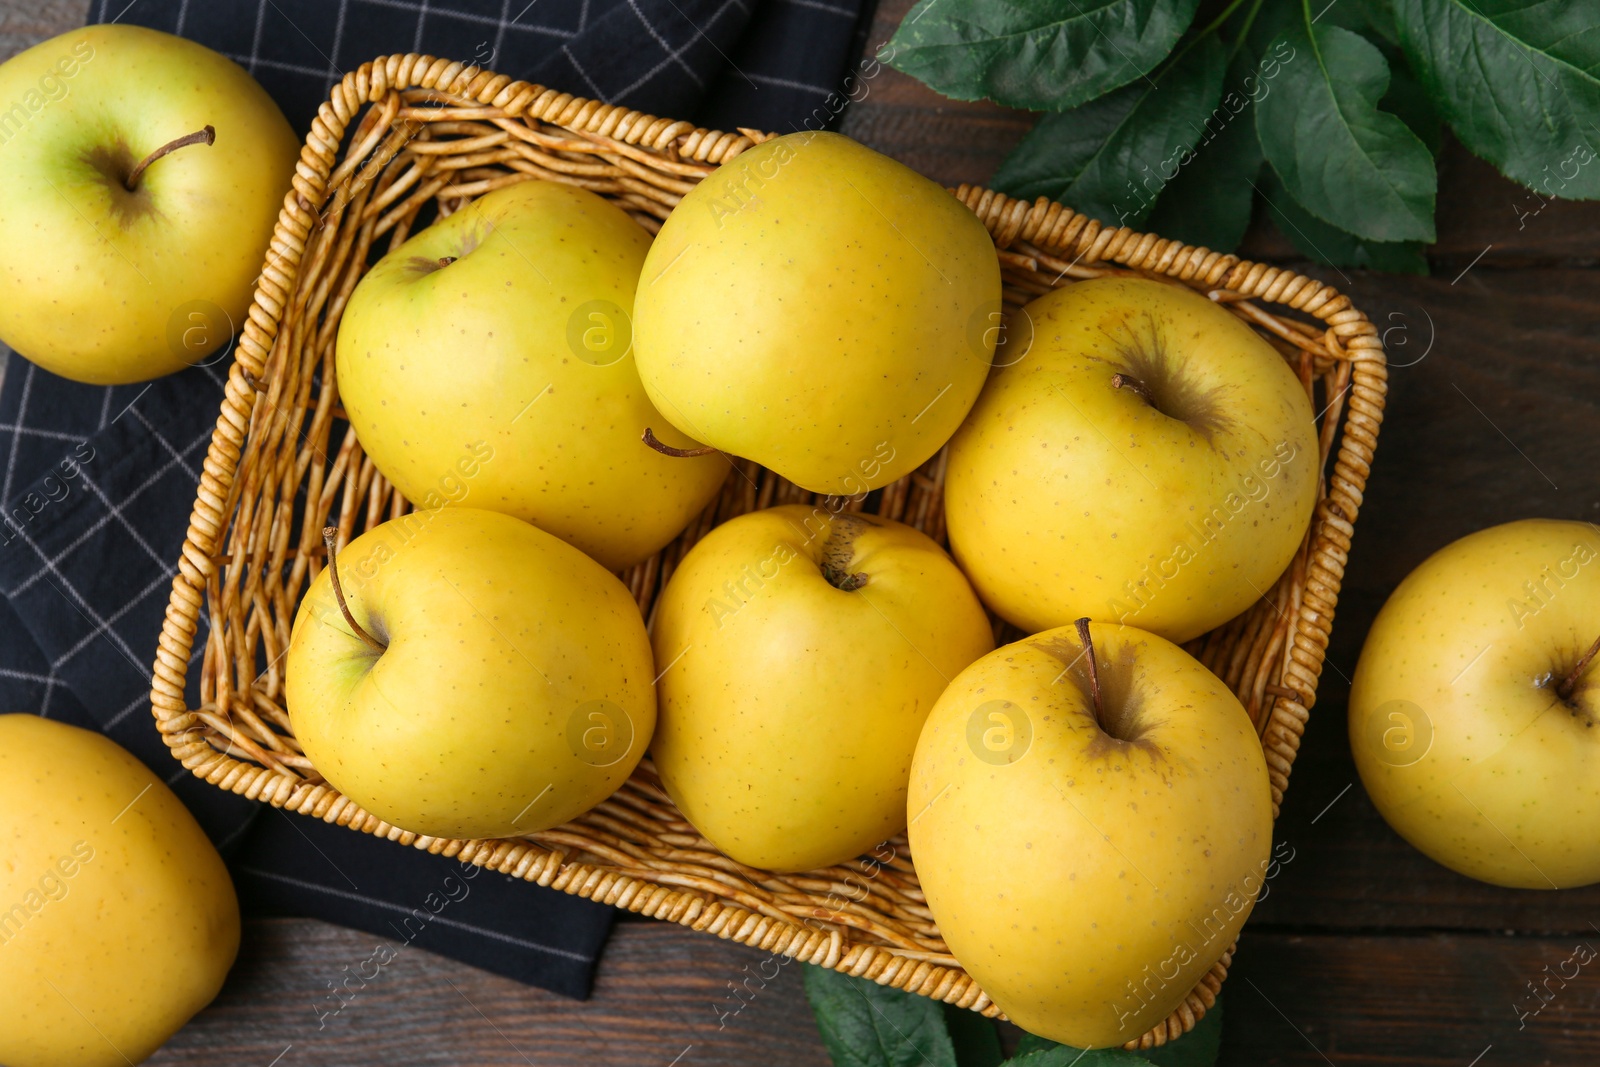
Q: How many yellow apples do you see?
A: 9